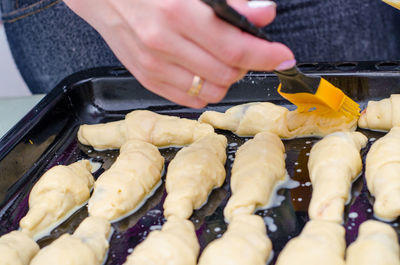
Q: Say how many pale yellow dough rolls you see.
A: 15